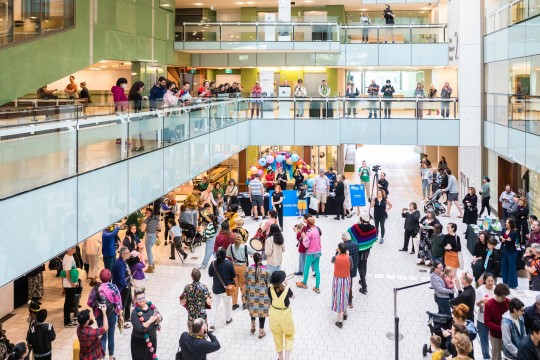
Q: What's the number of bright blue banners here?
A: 2